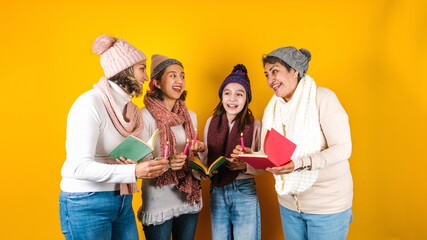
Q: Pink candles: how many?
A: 4